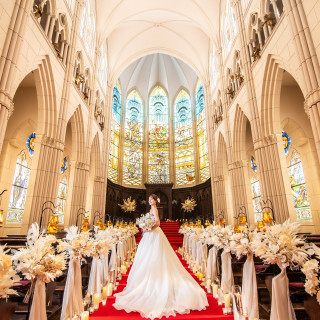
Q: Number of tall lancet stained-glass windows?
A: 5